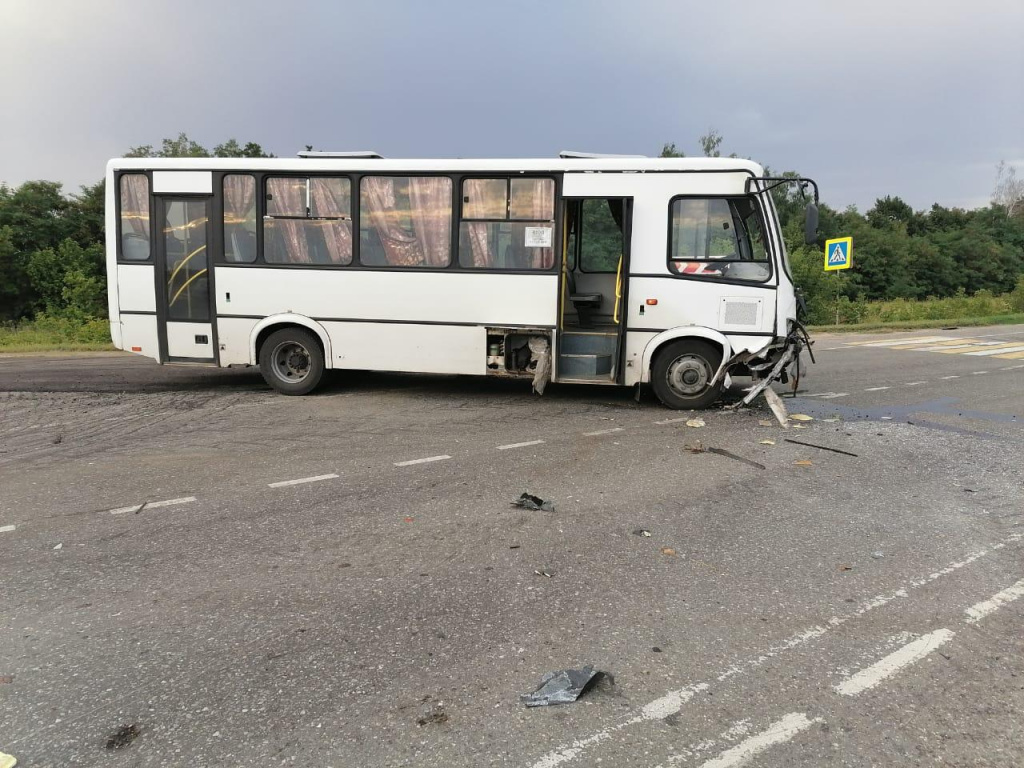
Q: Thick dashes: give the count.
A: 3